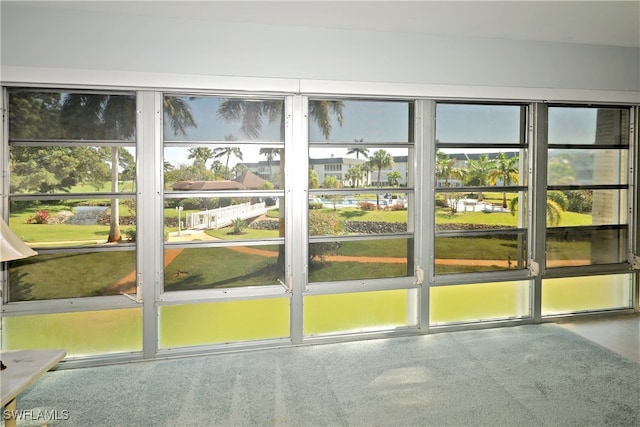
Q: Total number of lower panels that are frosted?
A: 5